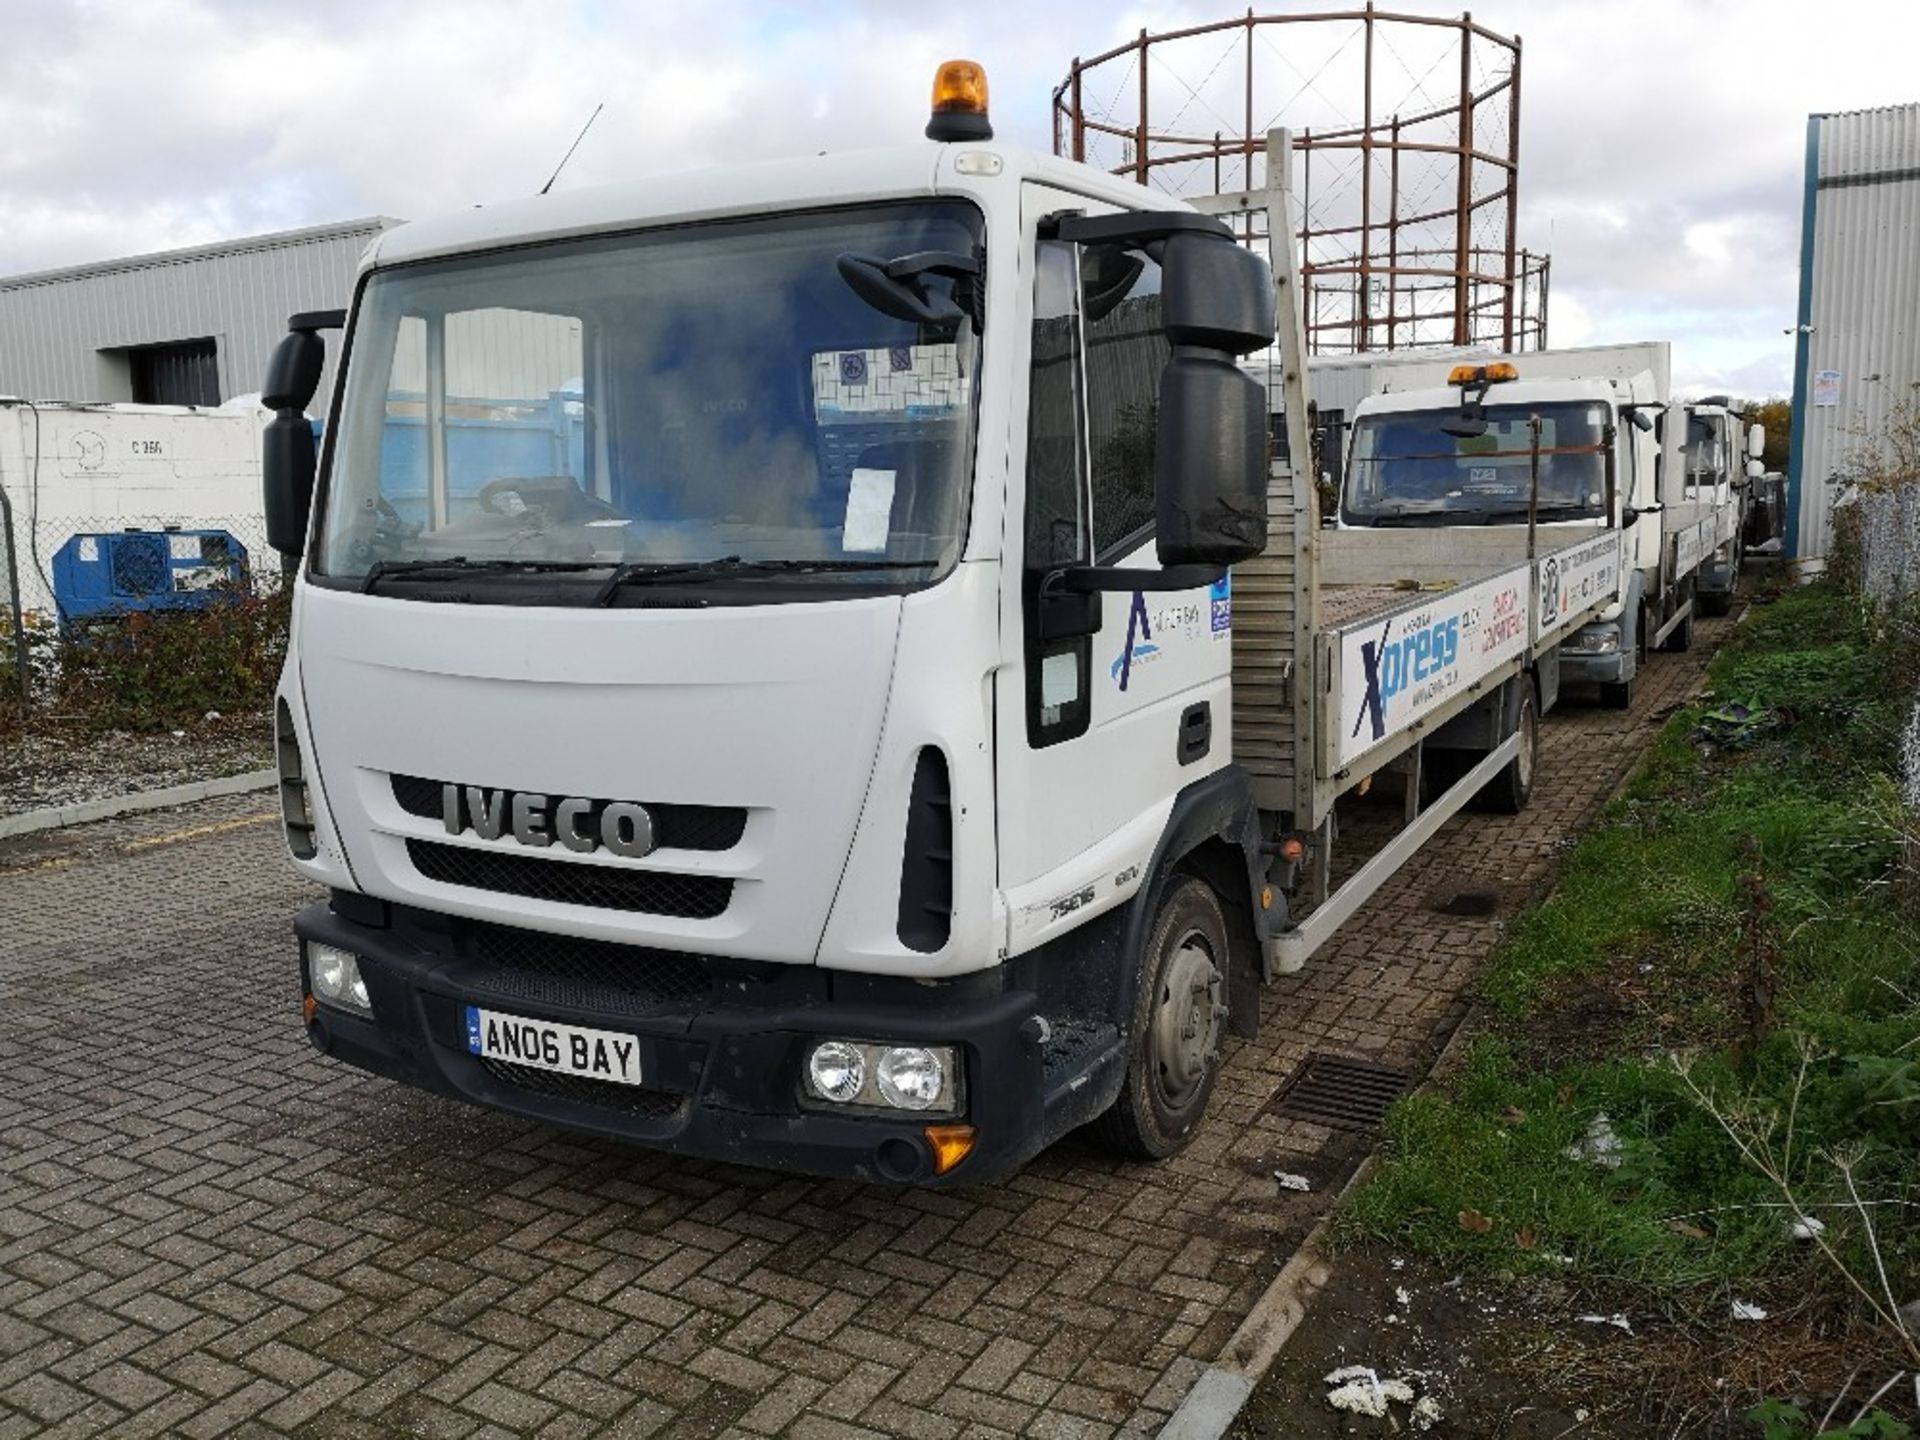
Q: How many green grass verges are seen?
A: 1